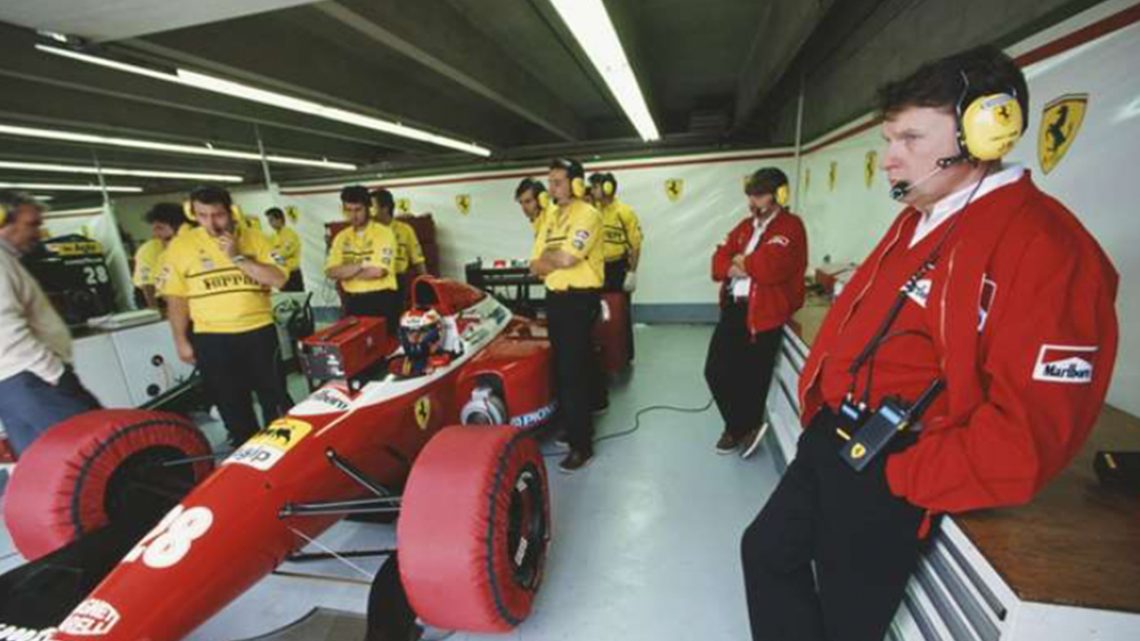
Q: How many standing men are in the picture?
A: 11